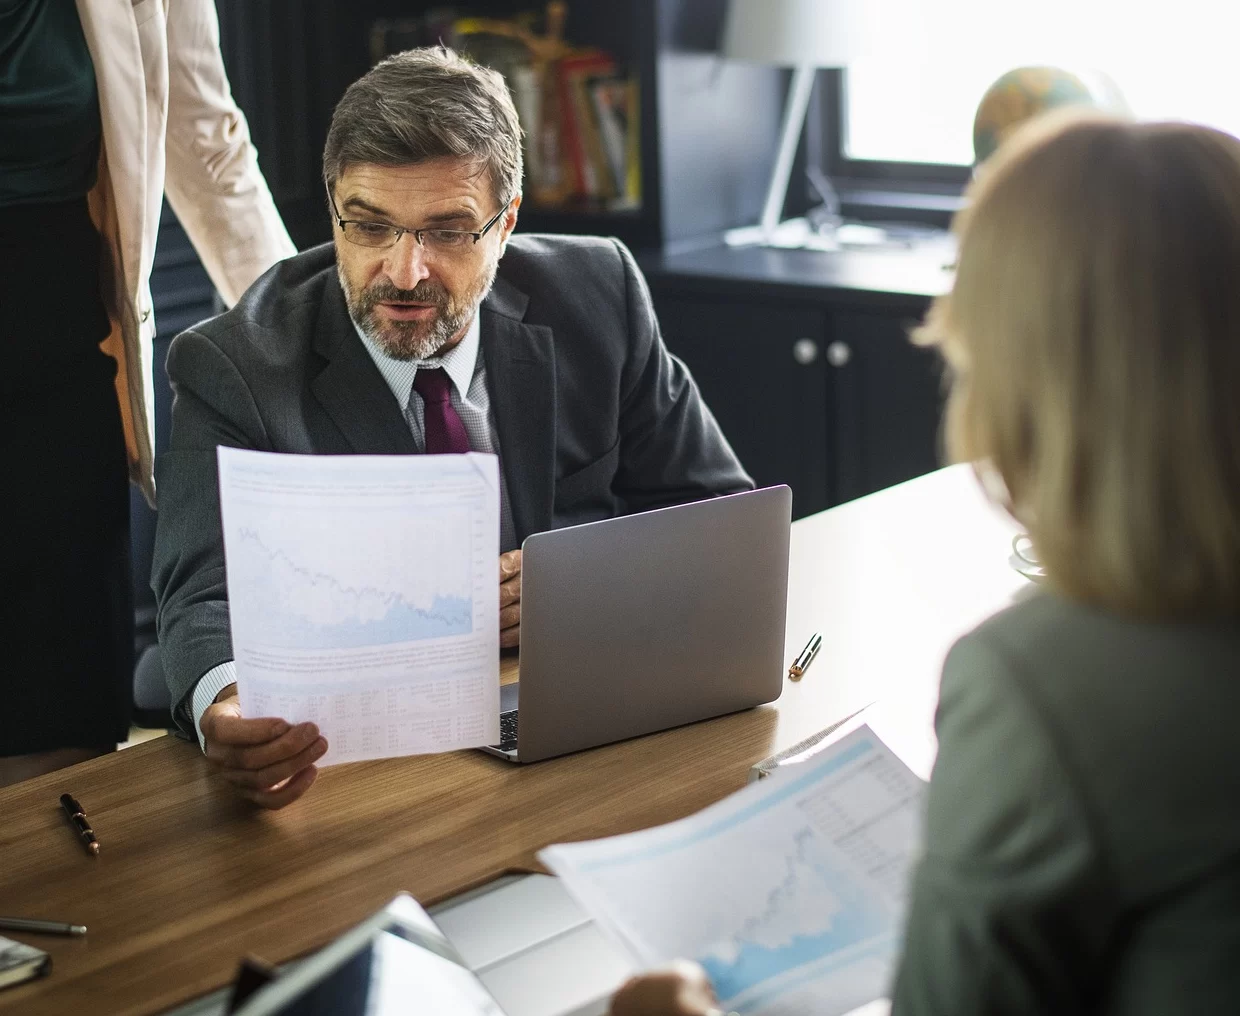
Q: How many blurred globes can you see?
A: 1